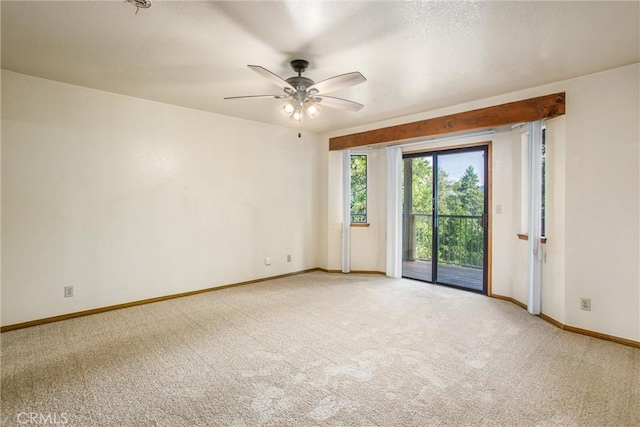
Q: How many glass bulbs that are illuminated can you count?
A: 3